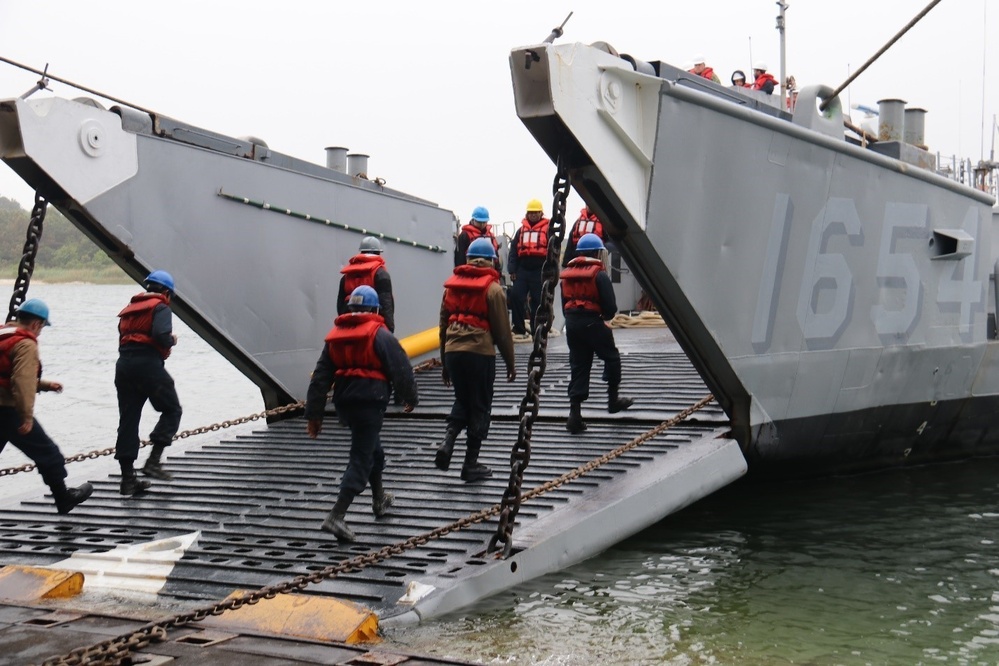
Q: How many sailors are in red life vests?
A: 12